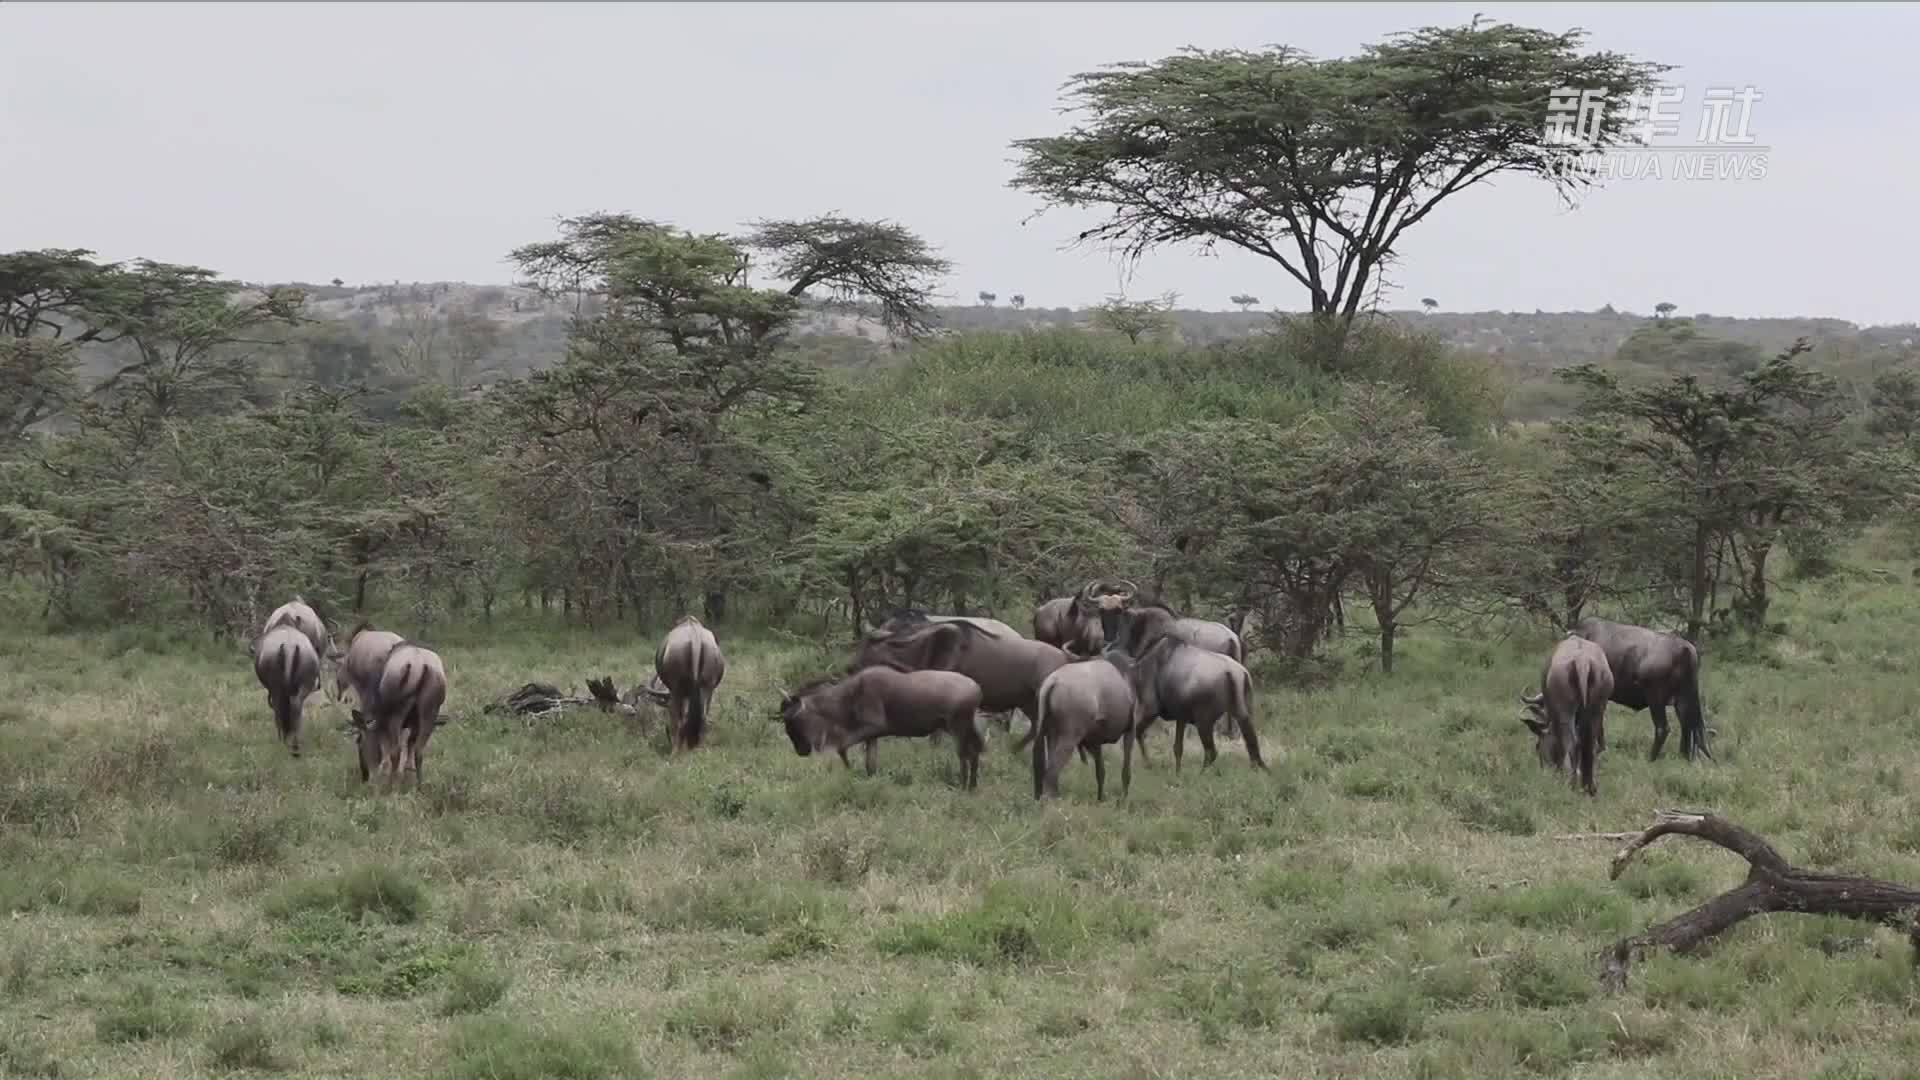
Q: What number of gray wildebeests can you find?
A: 14